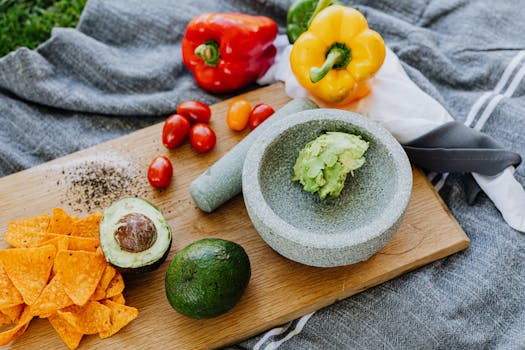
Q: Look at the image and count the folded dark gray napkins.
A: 1